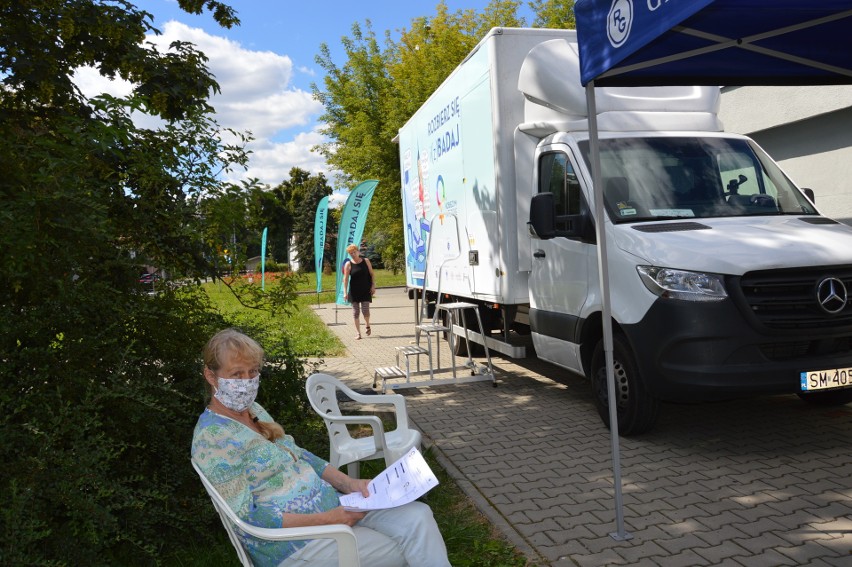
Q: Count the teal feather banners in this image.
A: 3